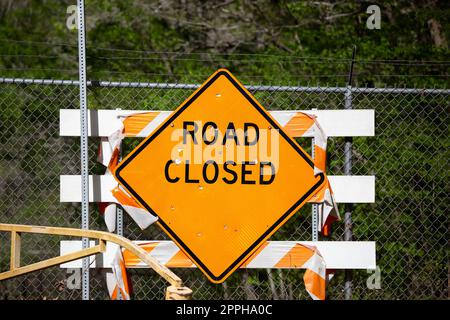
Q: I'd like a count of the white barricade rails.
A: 3